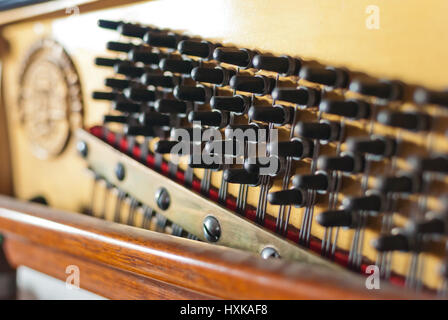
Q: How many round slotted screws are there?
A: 5